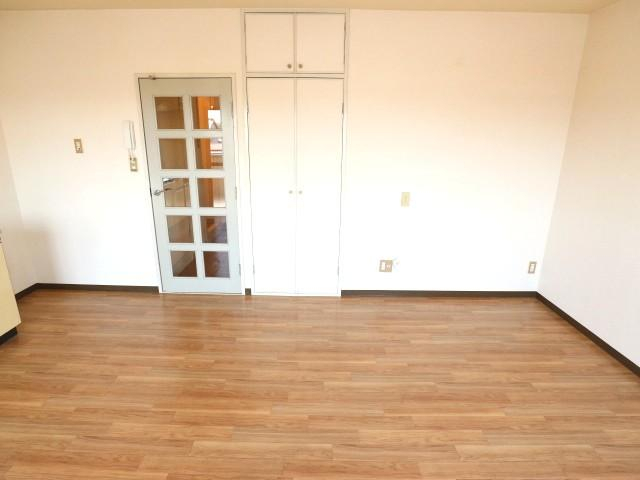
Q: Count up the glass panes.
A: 10